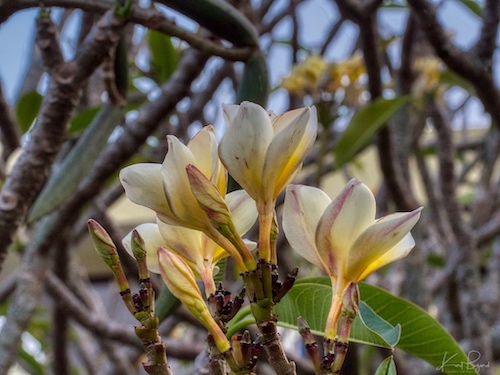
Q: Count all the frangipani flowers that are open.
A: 4